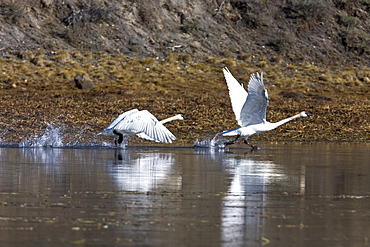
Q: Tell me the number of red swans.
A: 0